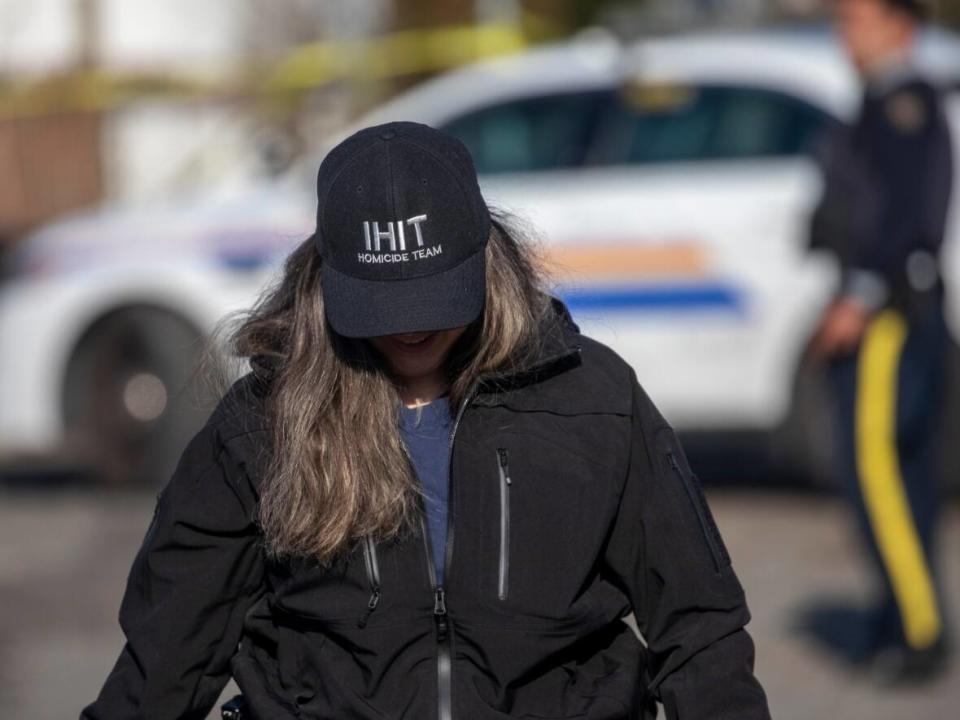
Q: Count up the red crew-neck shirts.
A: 0